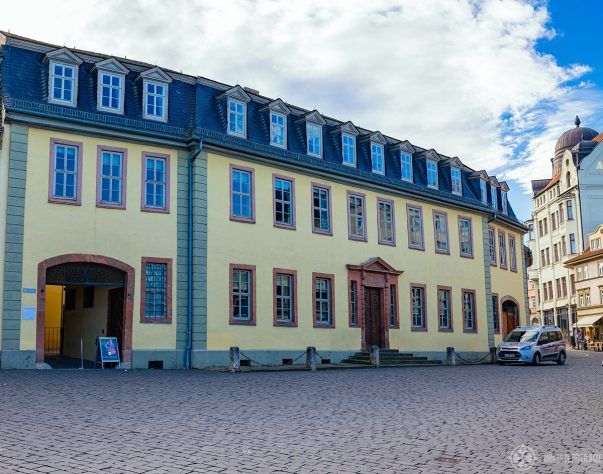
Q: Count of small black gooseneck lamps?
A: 0